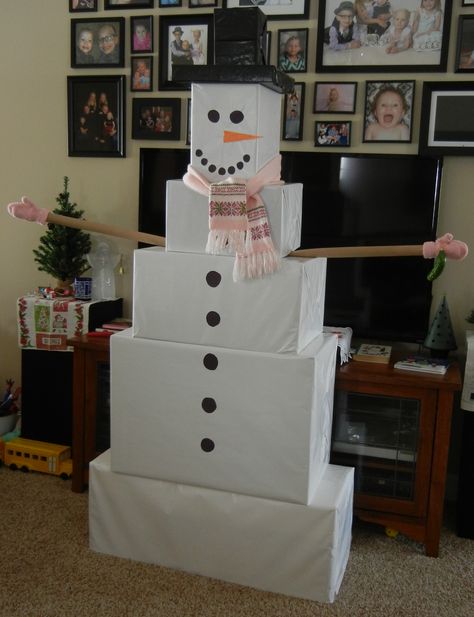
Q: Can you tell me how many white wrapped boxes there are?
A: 5